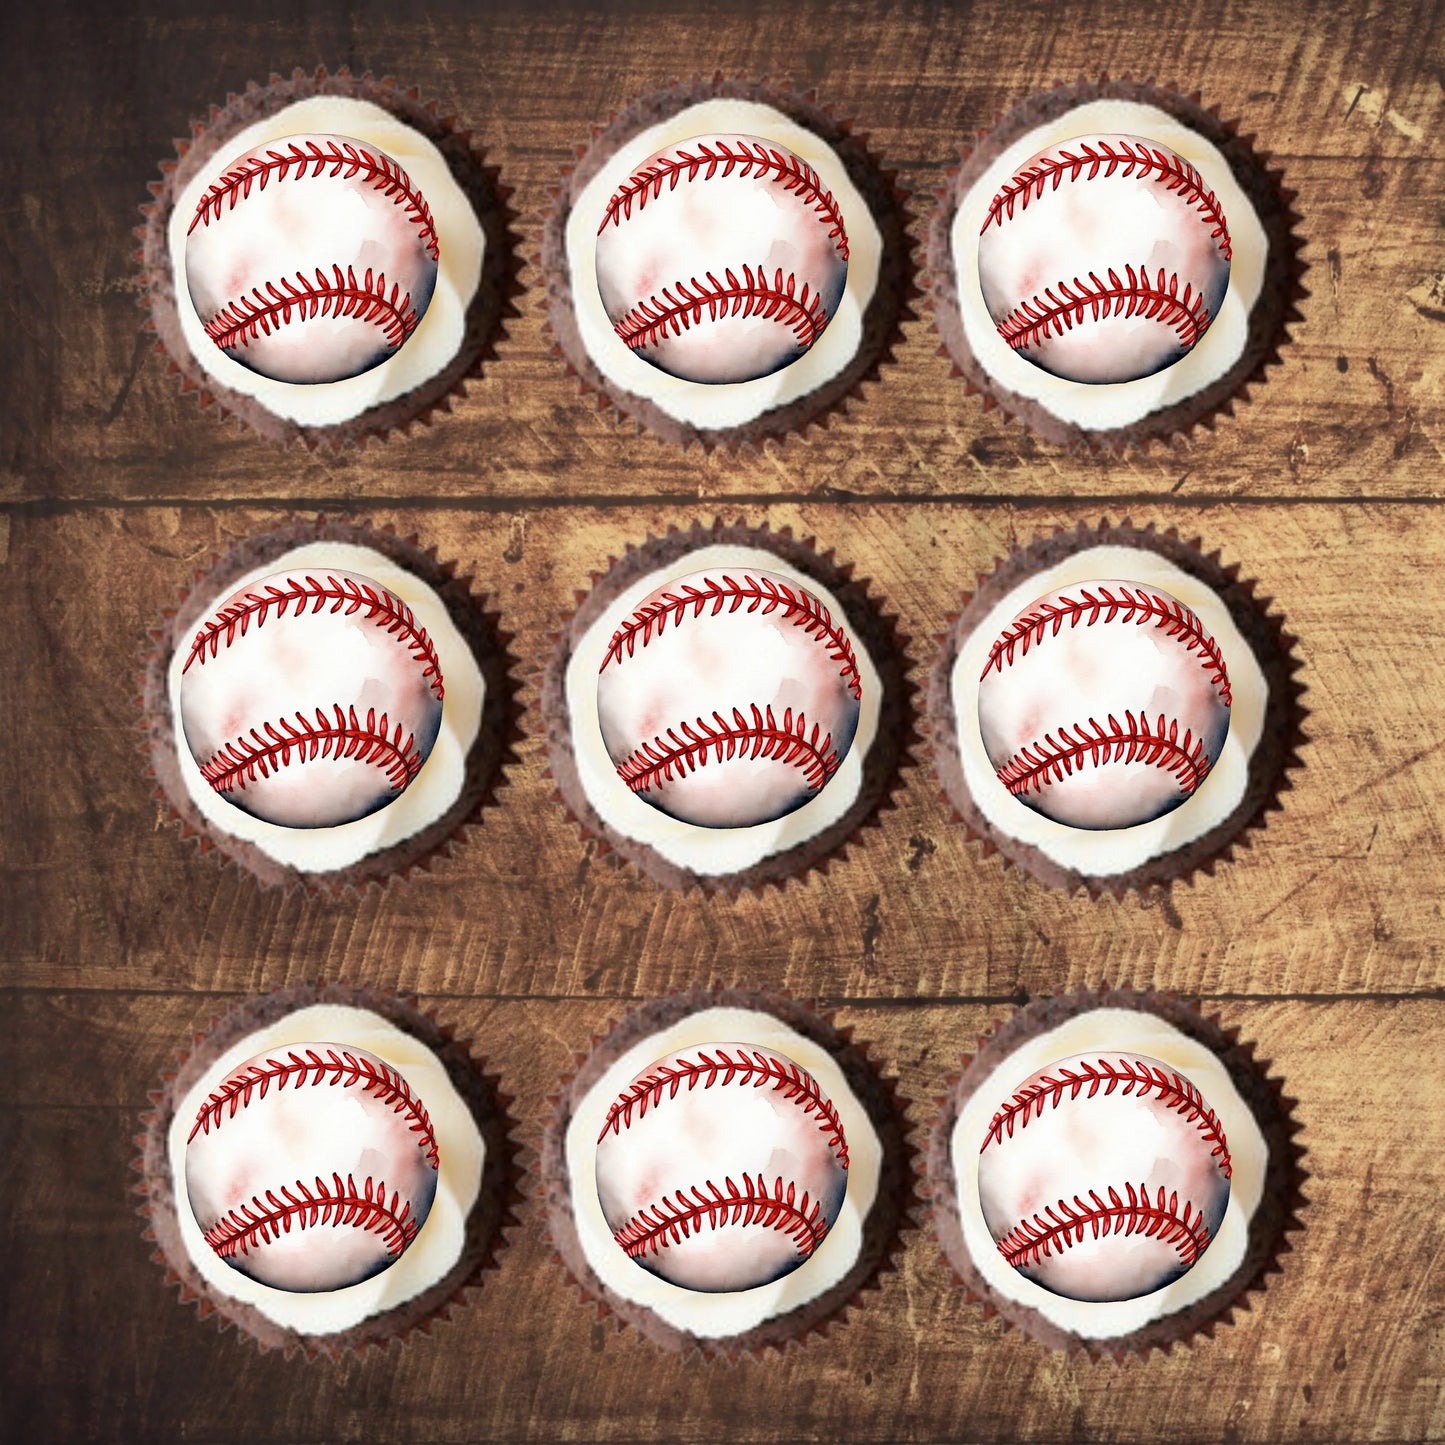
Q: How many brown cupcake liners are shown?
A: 9